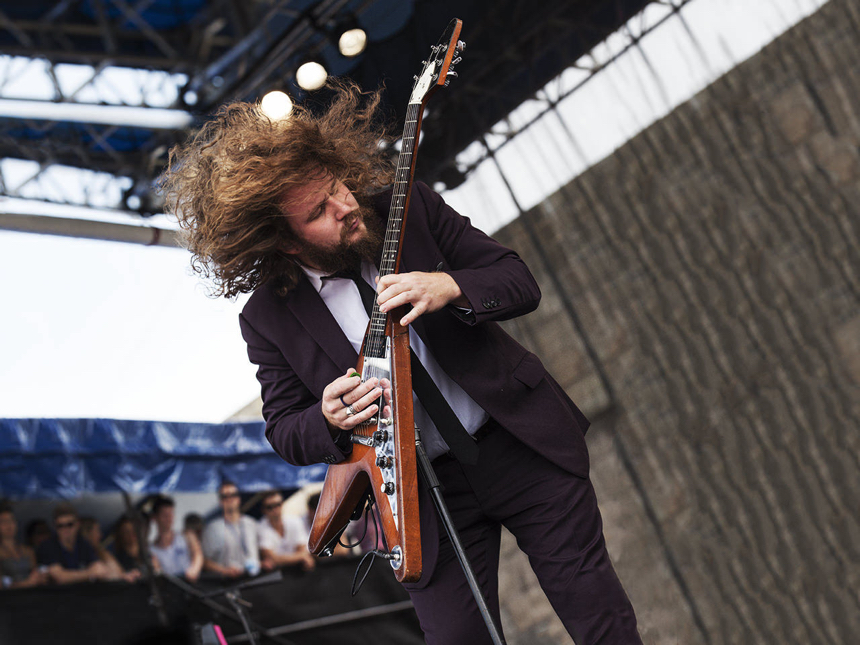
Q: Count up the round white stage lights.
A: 3